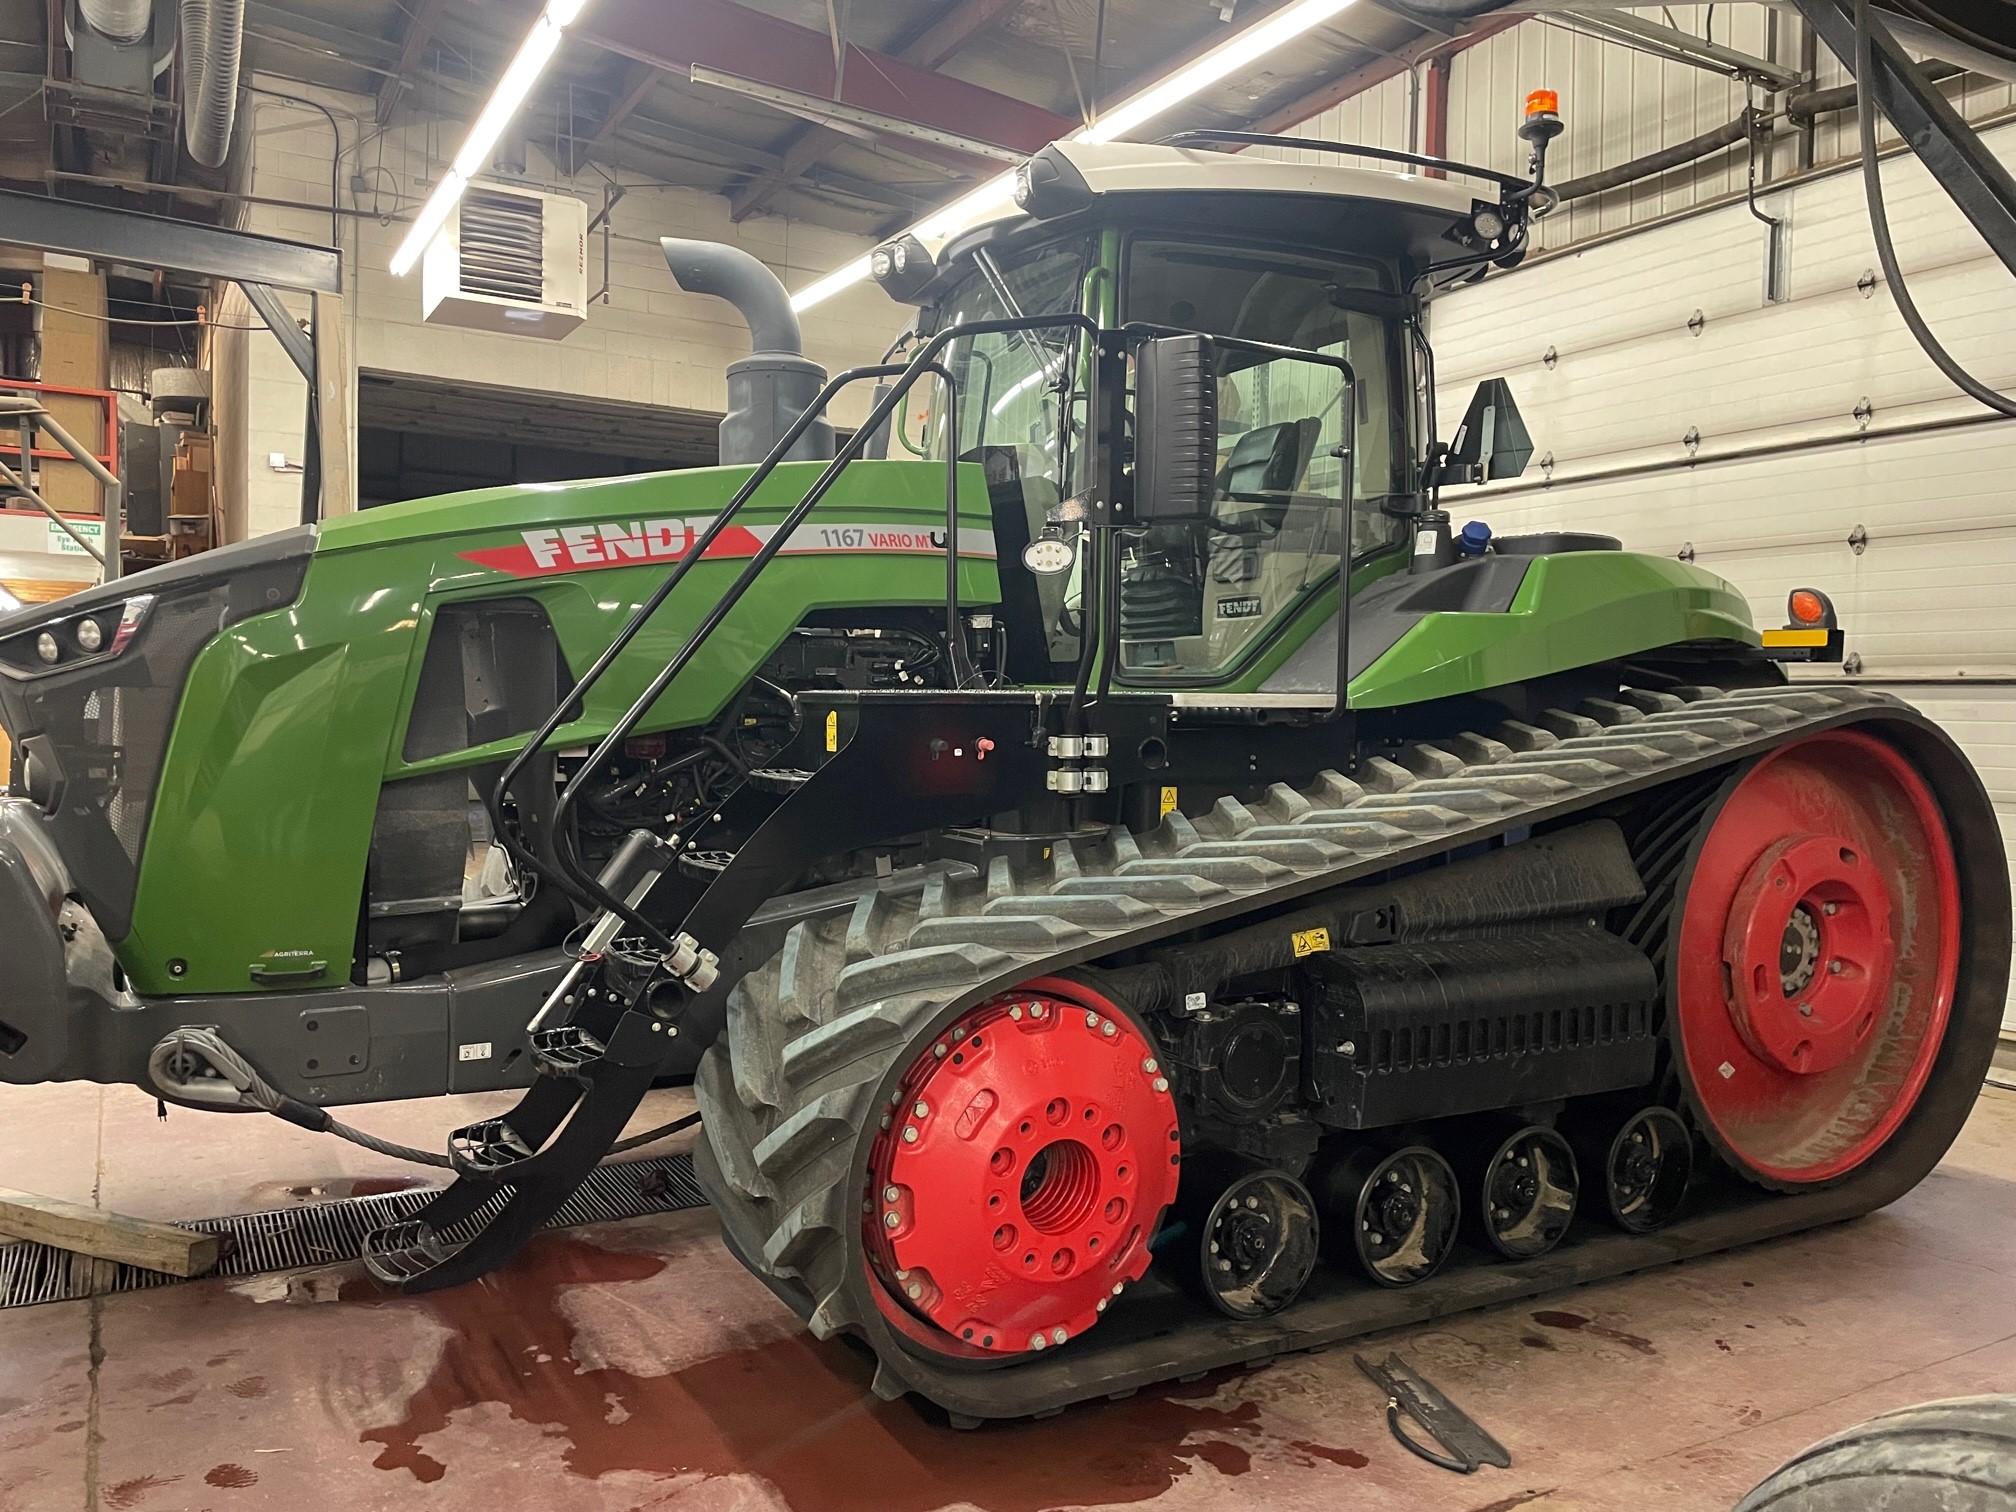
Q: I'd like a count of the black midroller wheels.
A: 4